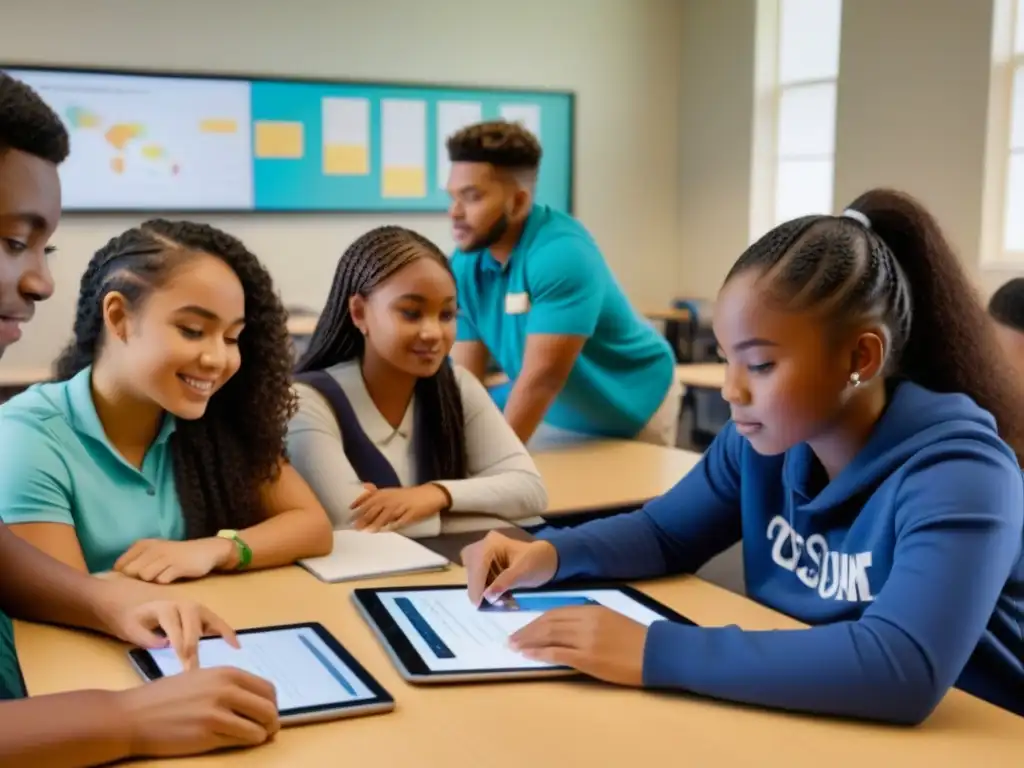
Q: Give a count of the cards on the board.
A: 5